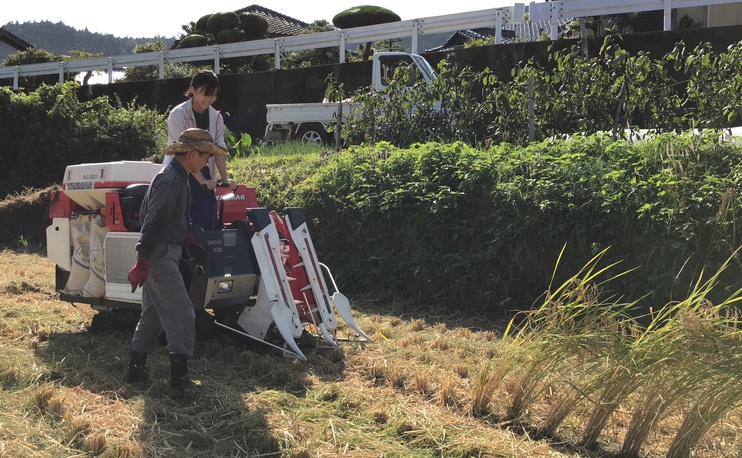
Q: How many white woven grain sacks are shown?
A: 2